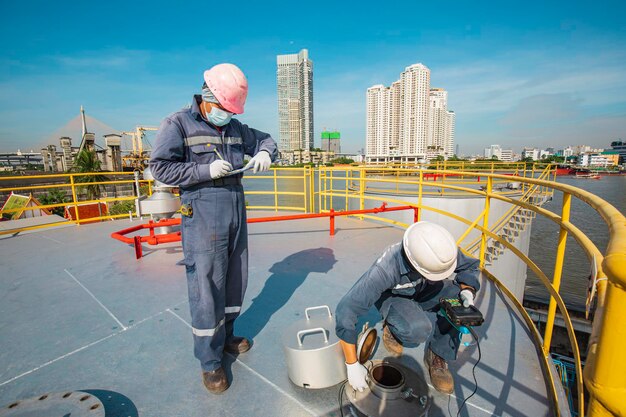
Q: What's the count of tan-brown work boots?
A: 4